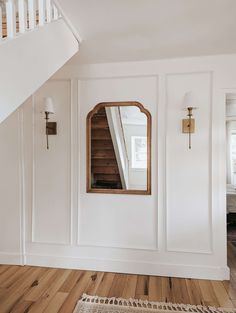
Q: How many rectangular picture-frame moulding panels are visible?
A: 3